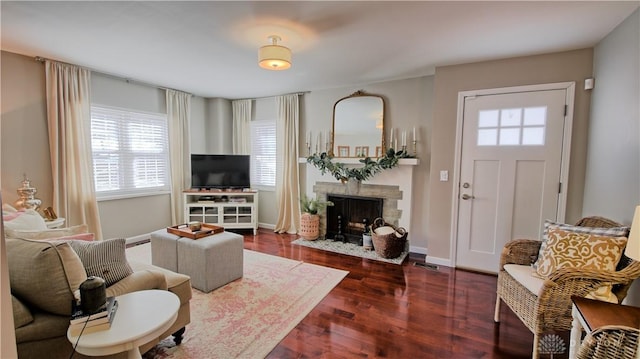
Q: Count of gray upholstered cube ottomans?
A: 2